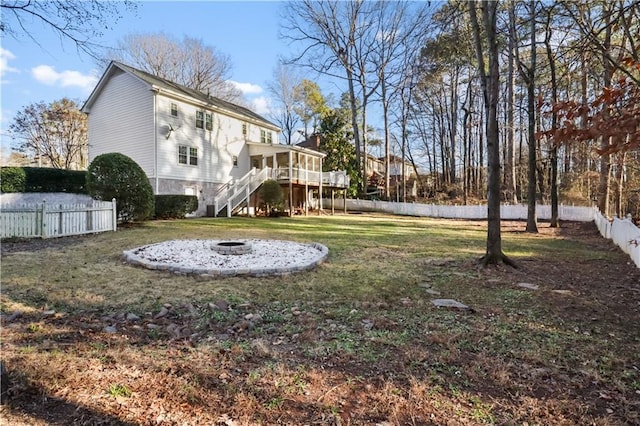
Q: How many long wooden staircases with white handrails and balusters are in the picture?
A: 1